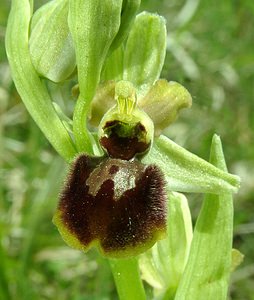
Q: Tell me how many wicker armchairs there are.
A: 0